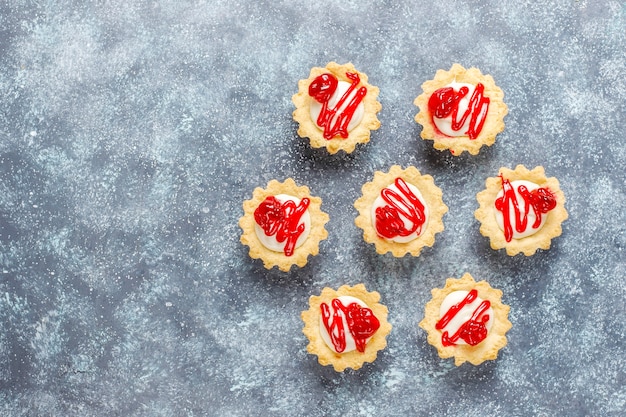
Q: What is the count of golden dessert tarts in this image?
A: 7